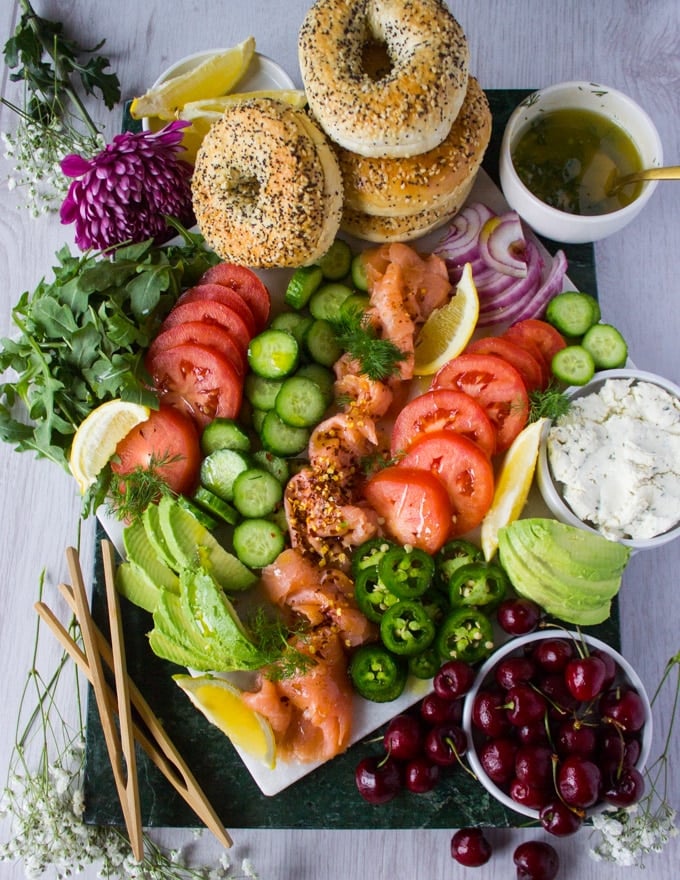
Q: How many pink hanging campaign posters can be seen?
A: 0